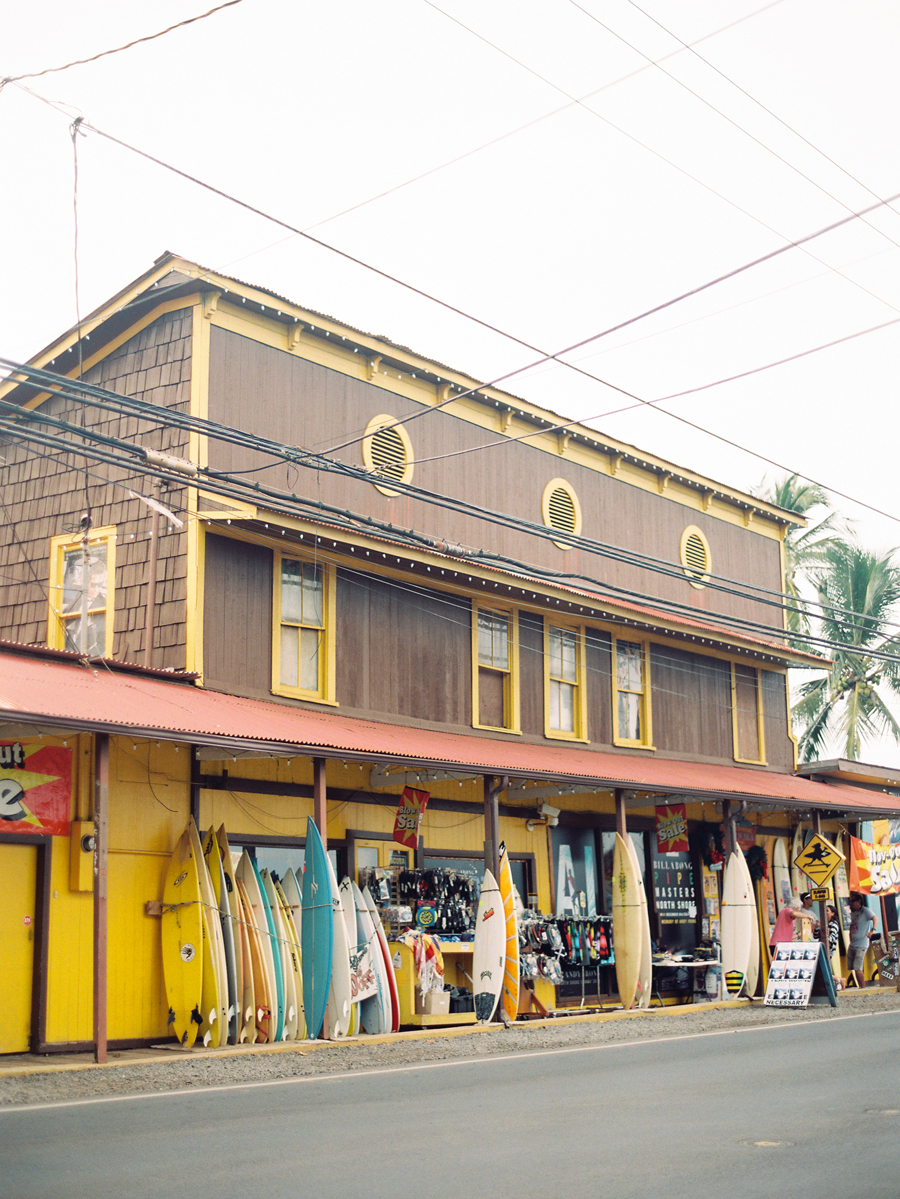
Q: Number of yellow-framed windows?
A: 6